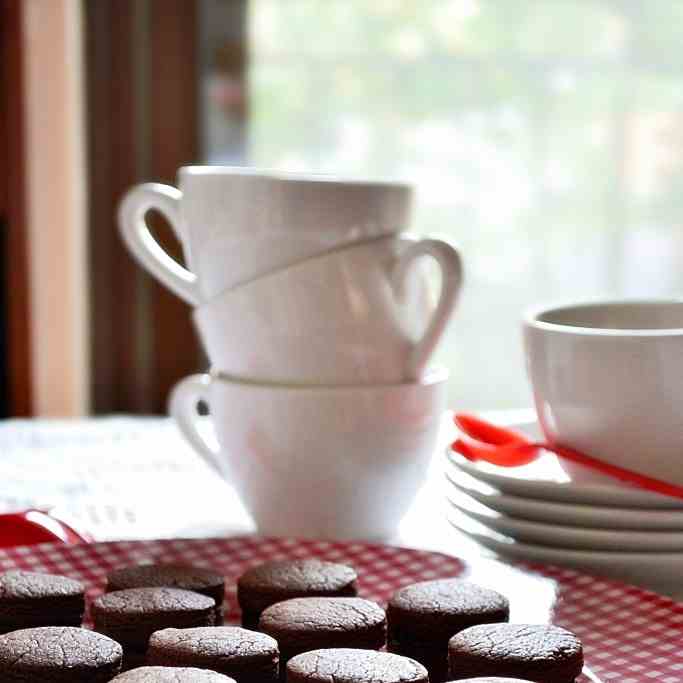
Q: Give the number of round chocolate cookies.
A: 12